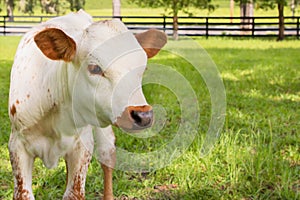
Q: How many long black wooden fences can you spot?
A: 1